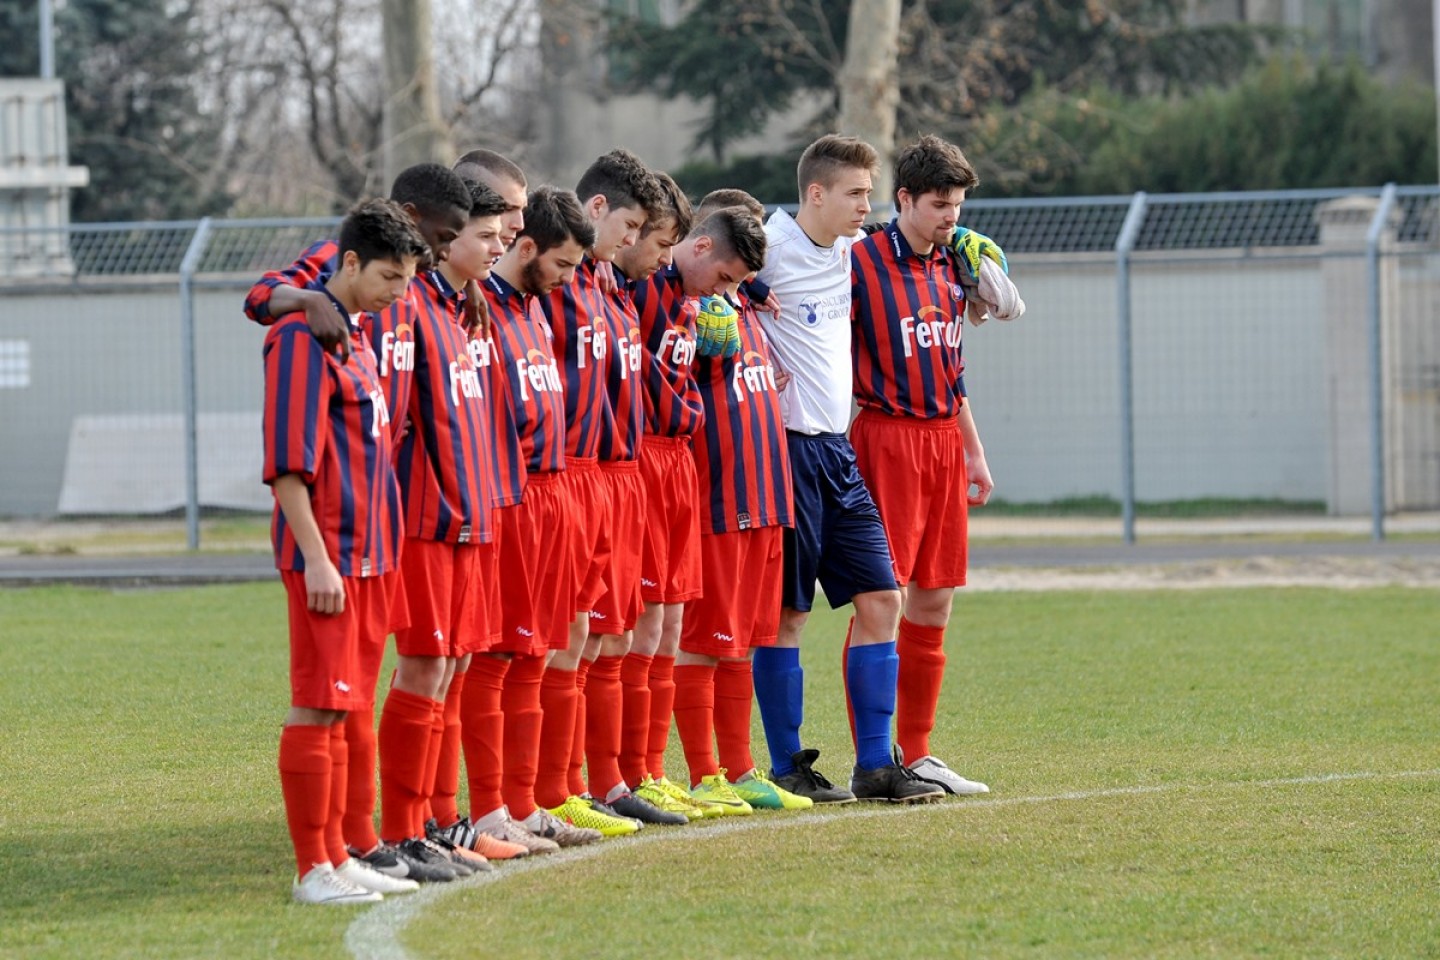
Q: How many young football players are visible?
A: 11